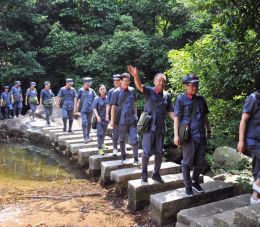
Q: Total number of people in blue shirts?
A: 12